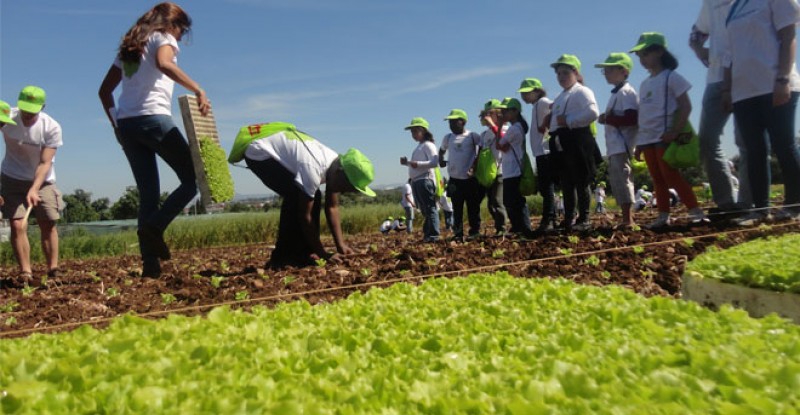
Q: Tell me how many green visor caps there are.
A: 11